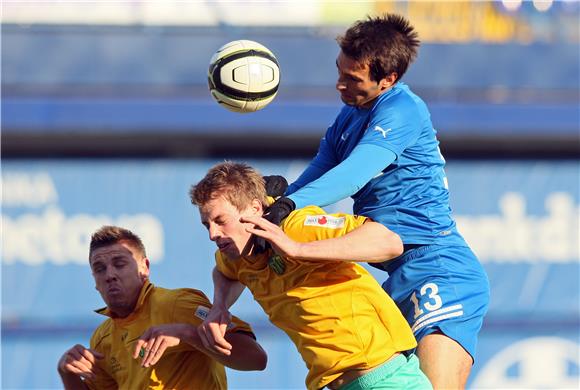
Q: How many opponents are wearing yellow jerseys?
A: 2